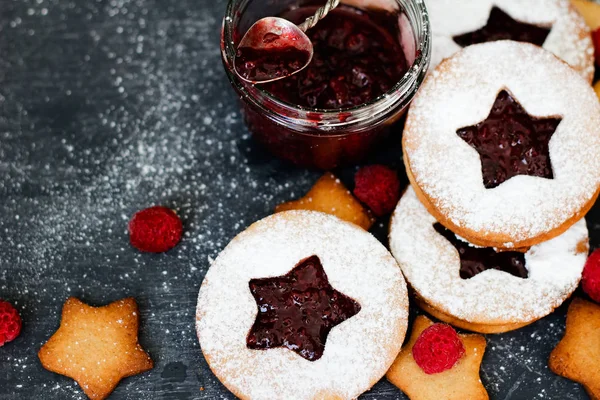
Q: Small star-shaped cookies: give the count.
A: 4